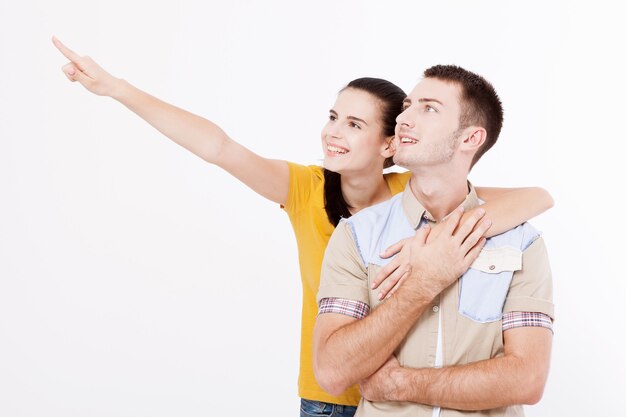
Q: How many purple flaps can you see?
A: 0